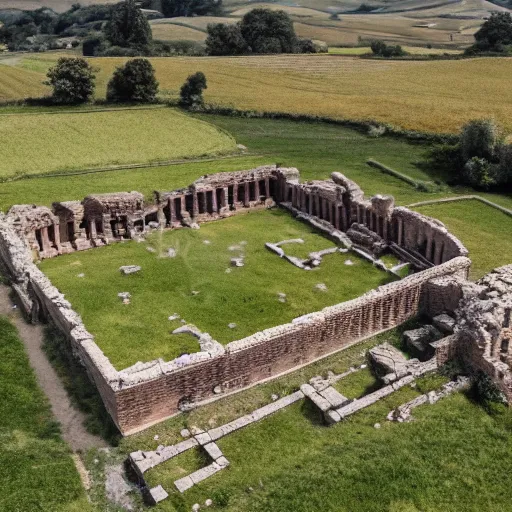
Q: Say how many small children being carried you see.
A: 0